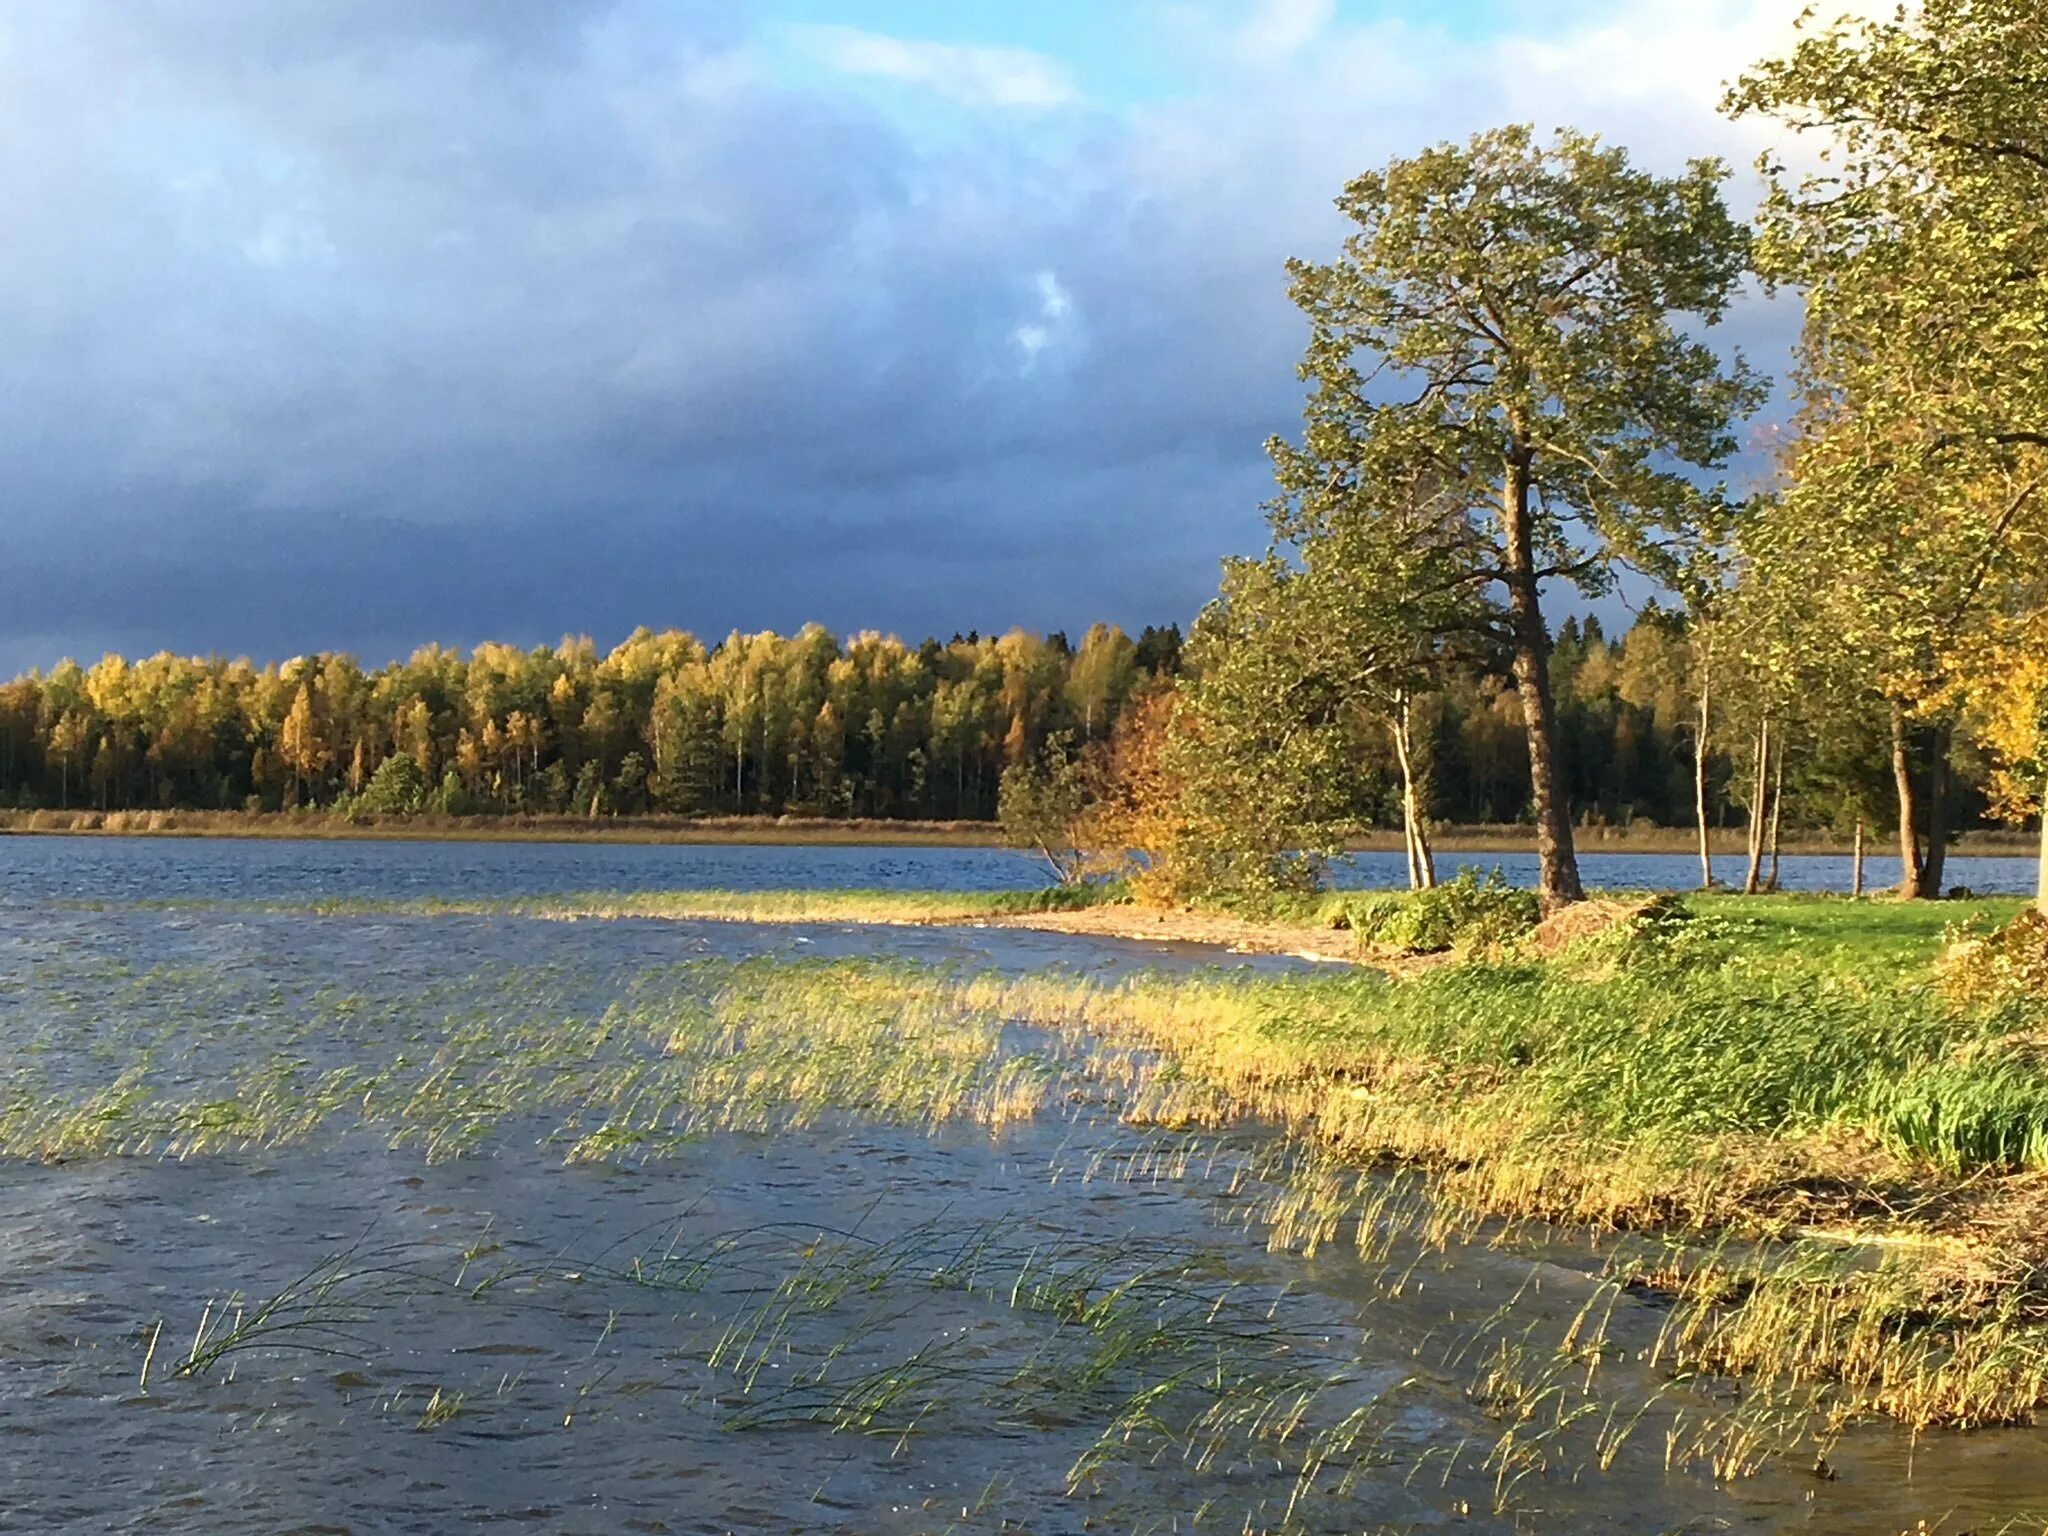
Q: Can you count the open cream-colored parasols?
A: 0